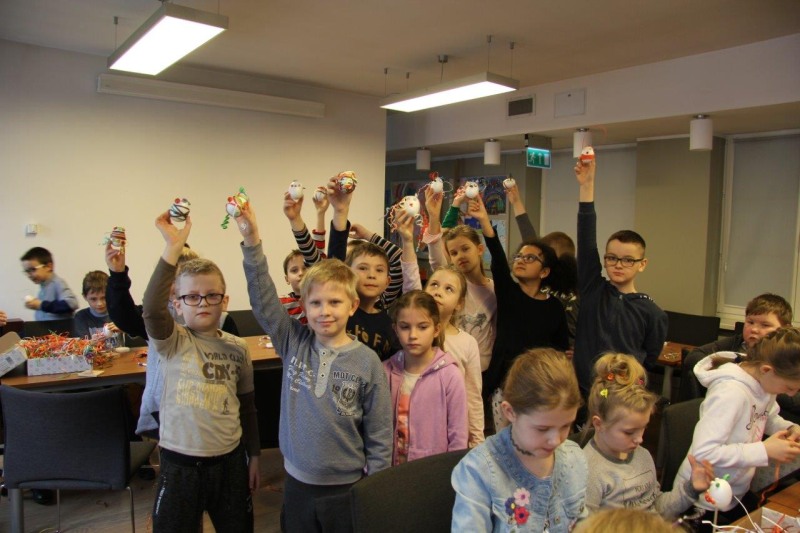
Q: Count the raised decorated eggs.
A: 11